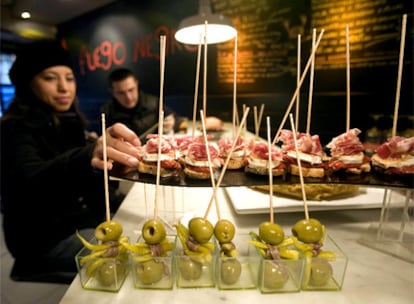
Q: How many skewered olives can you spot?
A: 12